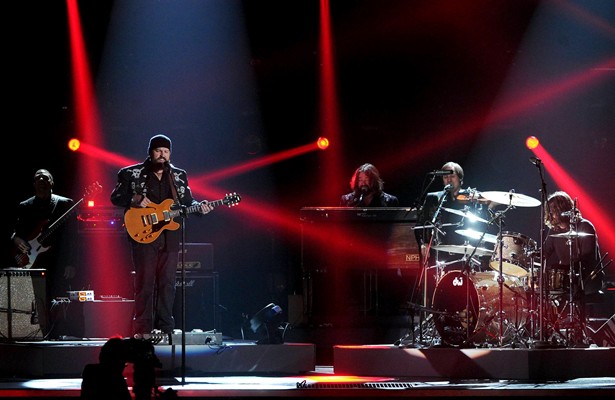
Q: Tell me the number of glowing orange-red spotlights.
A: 3